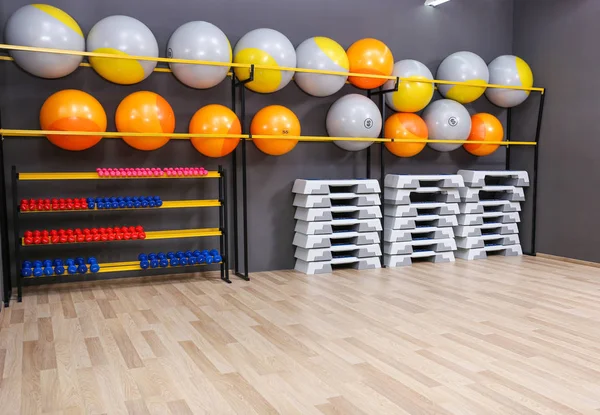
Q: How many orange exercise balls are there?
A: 7